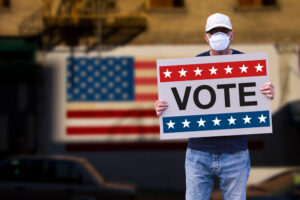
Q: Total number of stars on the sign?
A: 14